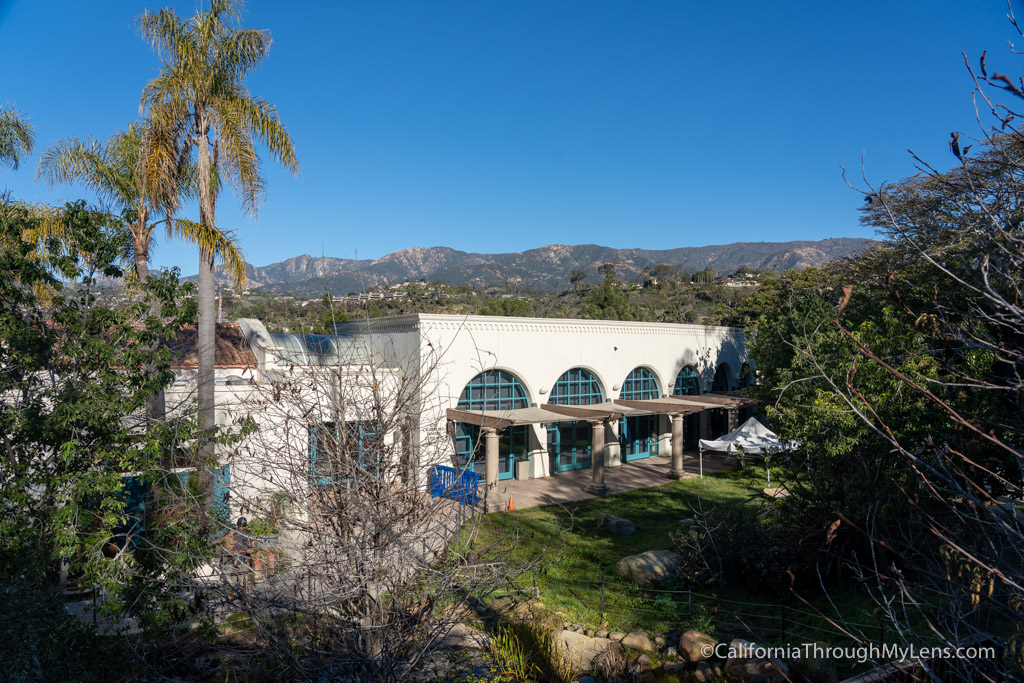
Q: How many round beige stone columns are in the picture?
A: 4